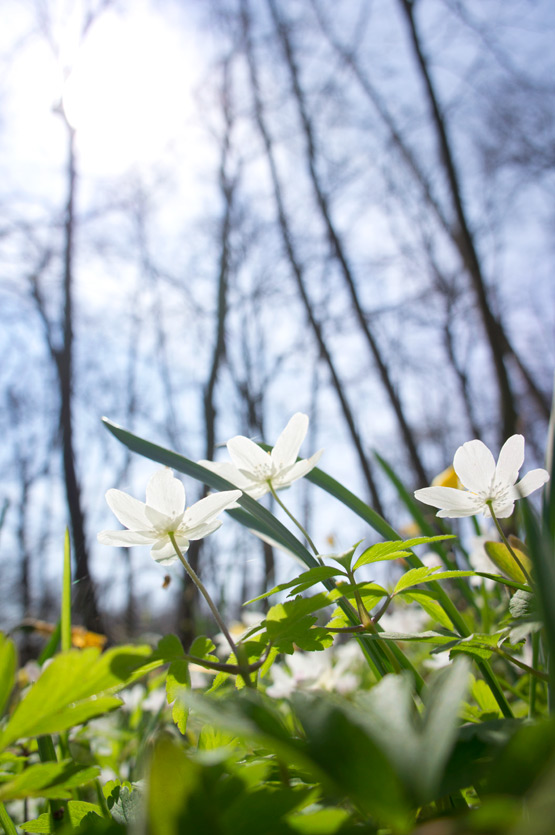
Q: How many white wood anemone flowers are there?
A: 3